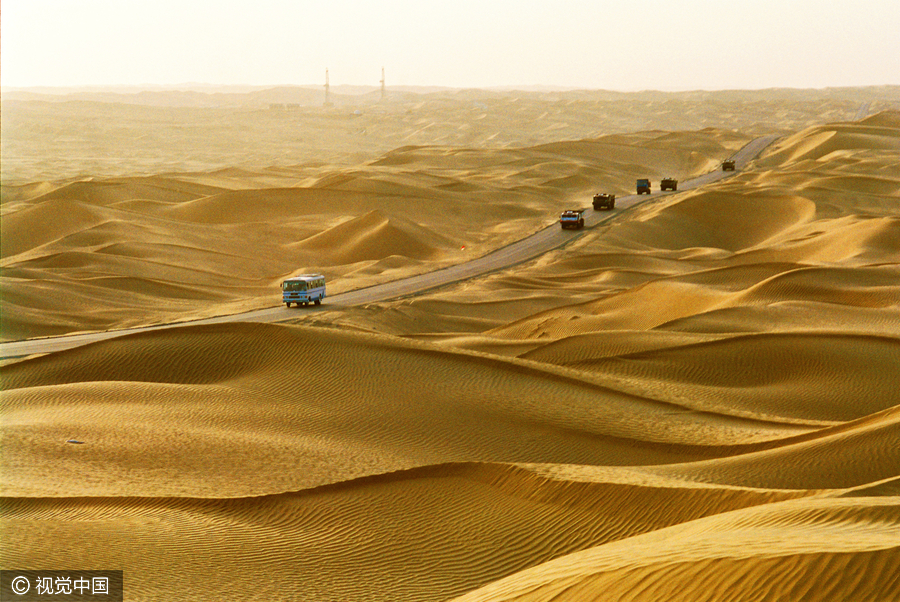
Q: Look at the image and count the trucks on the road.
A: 5